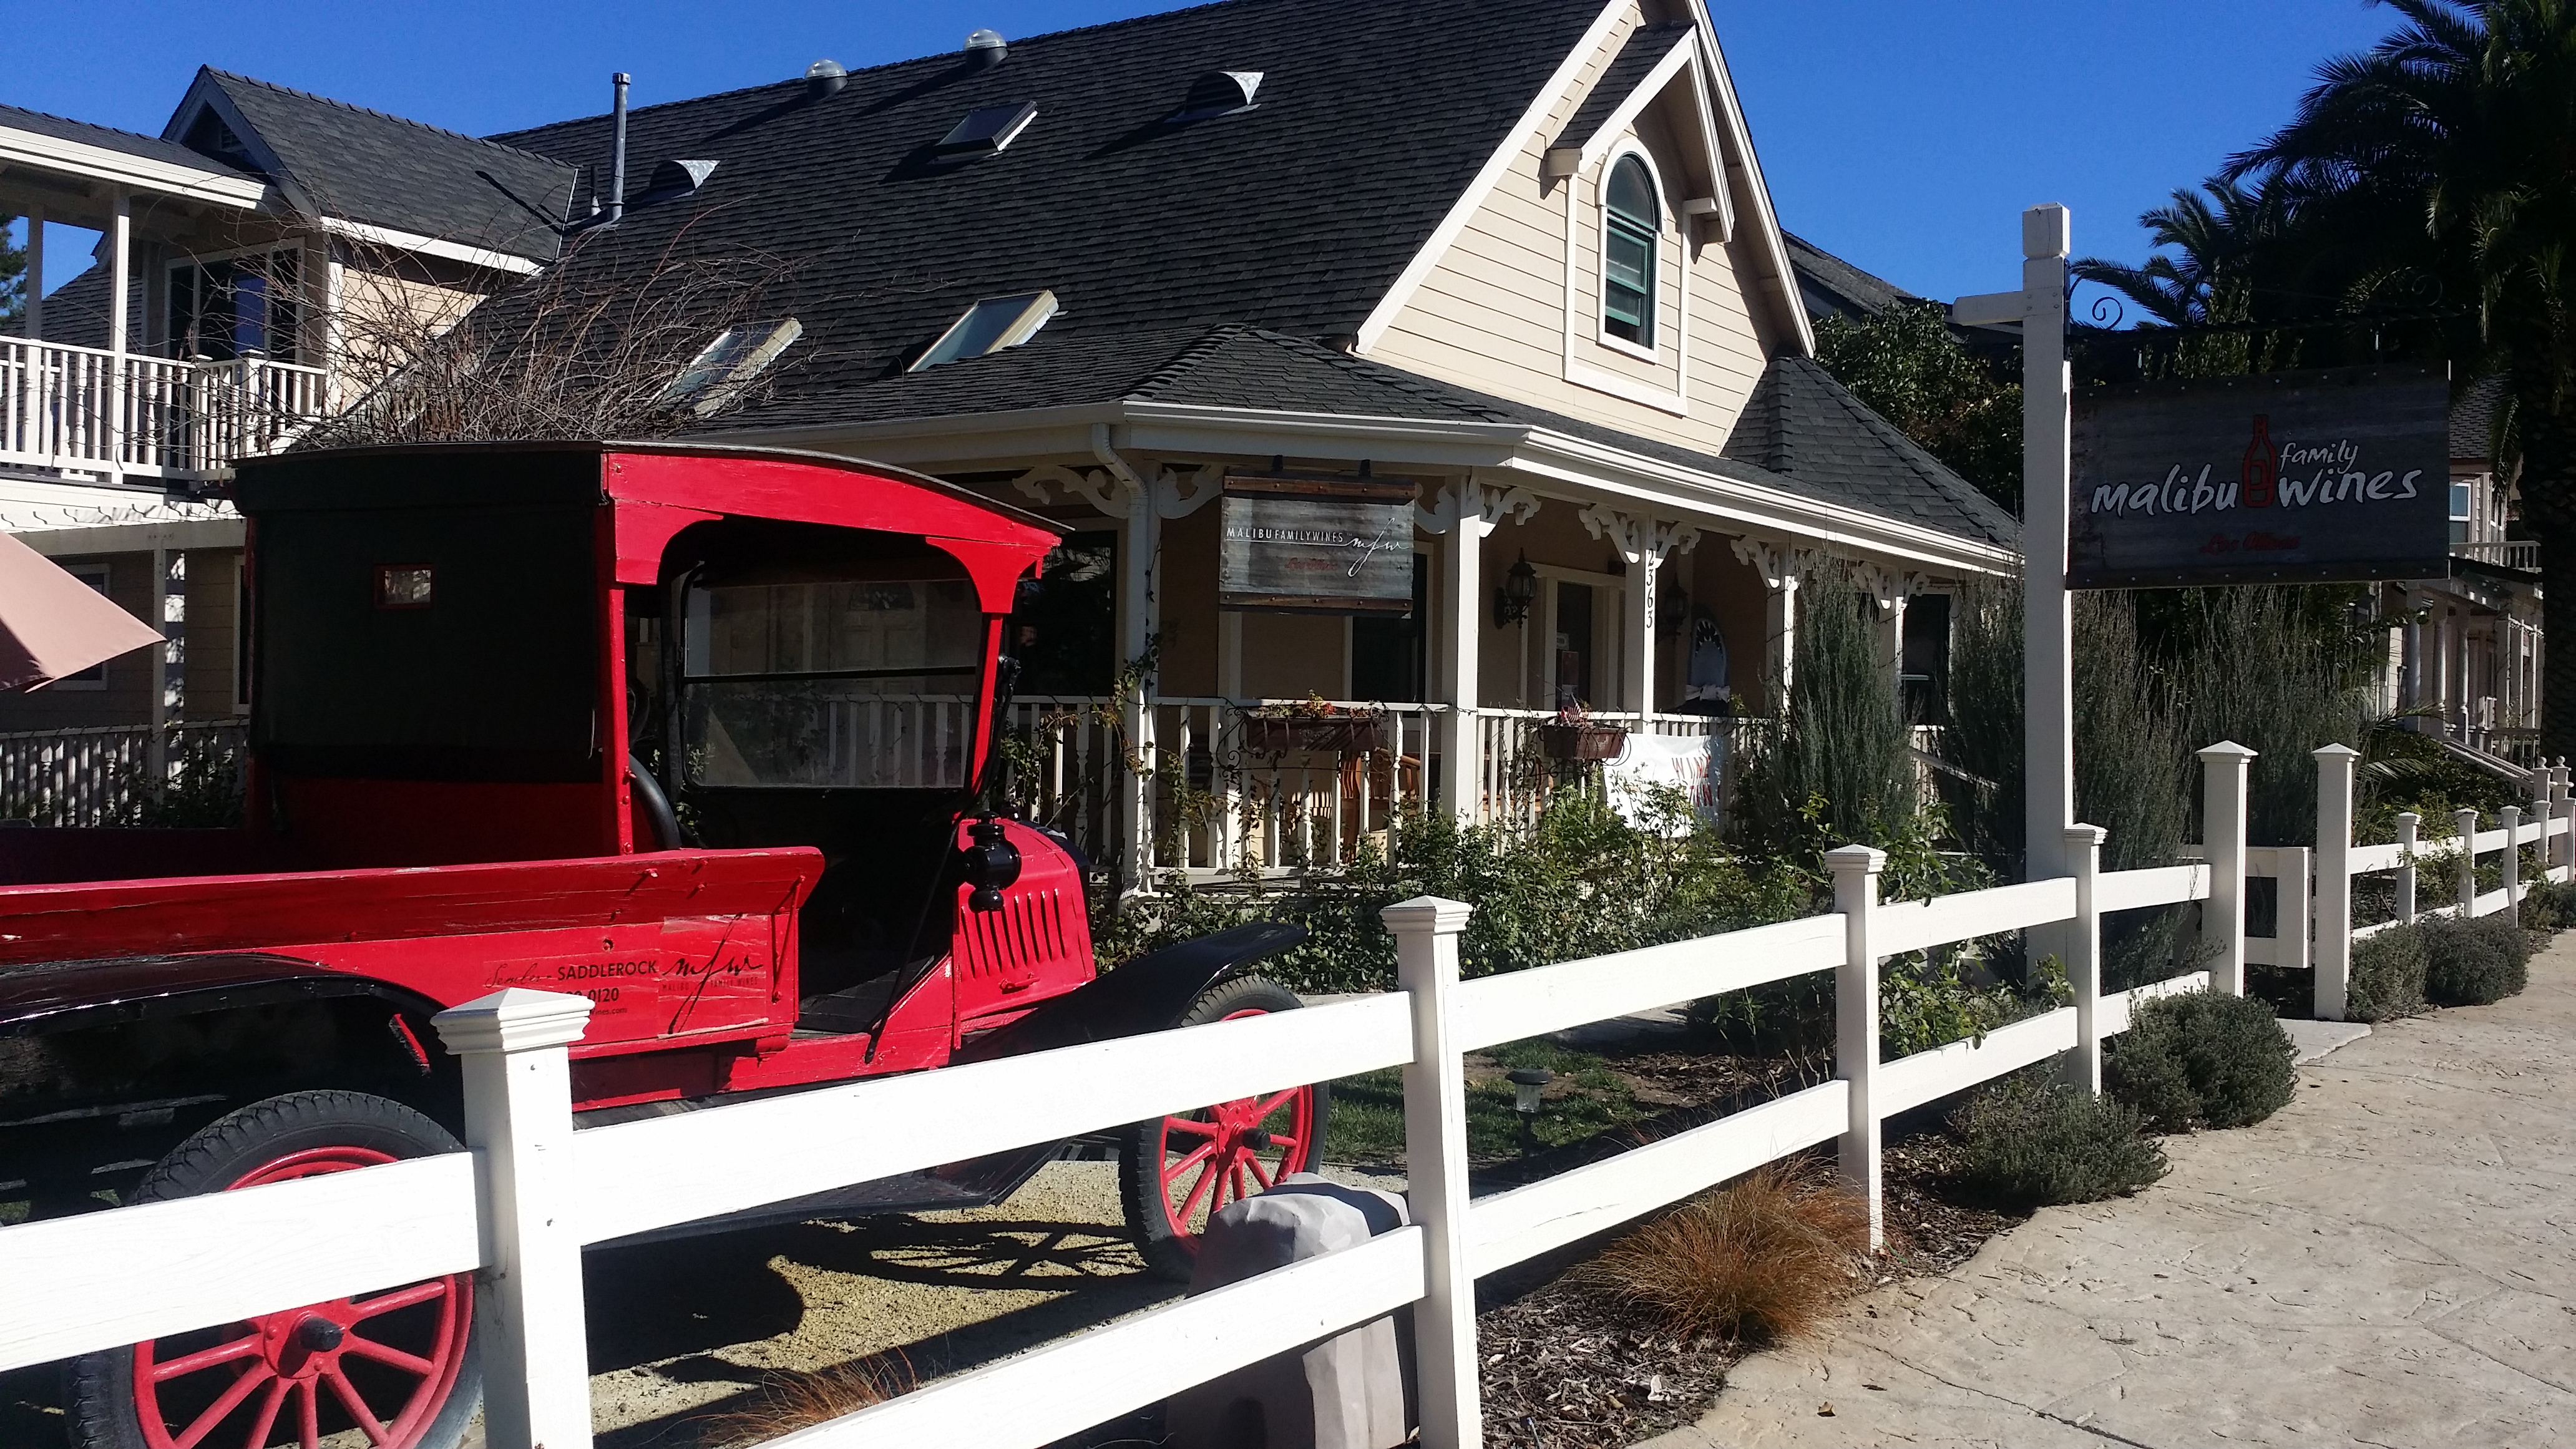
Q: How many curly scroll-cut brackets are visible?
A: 10